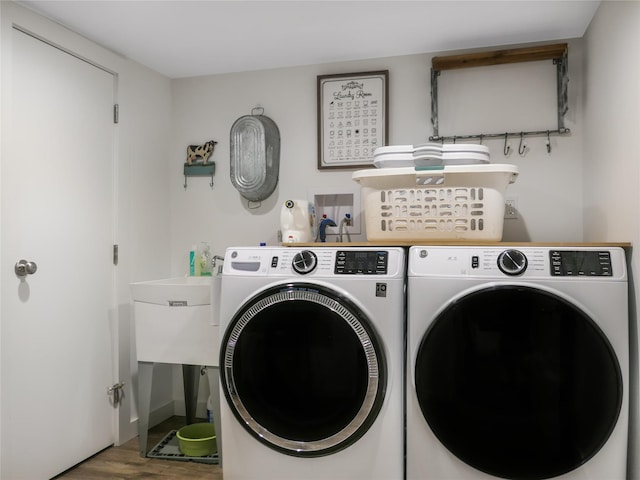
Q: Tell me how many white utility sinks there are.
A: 1